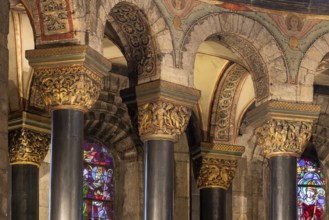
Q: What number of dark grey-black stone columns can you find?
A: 5